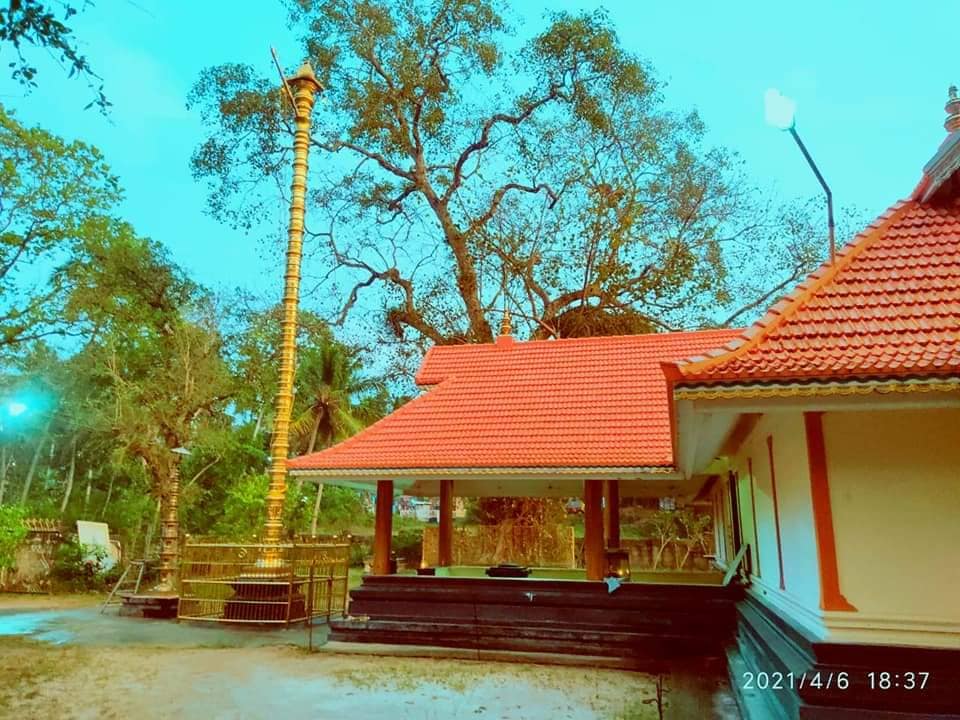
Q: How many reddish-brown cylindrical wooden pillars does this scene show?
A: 4